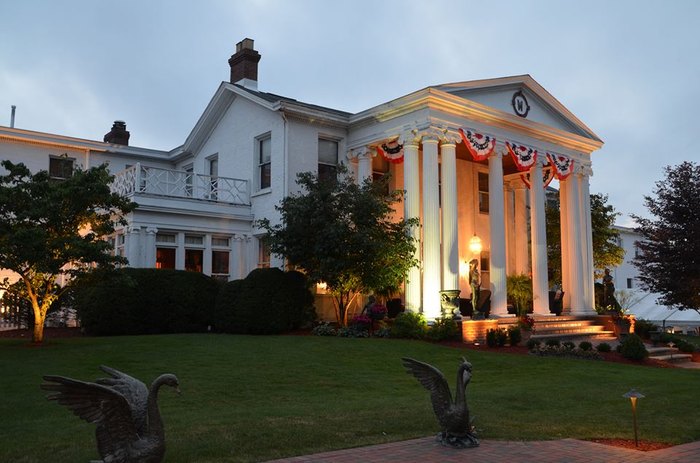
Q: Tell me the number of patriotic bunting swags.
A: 5